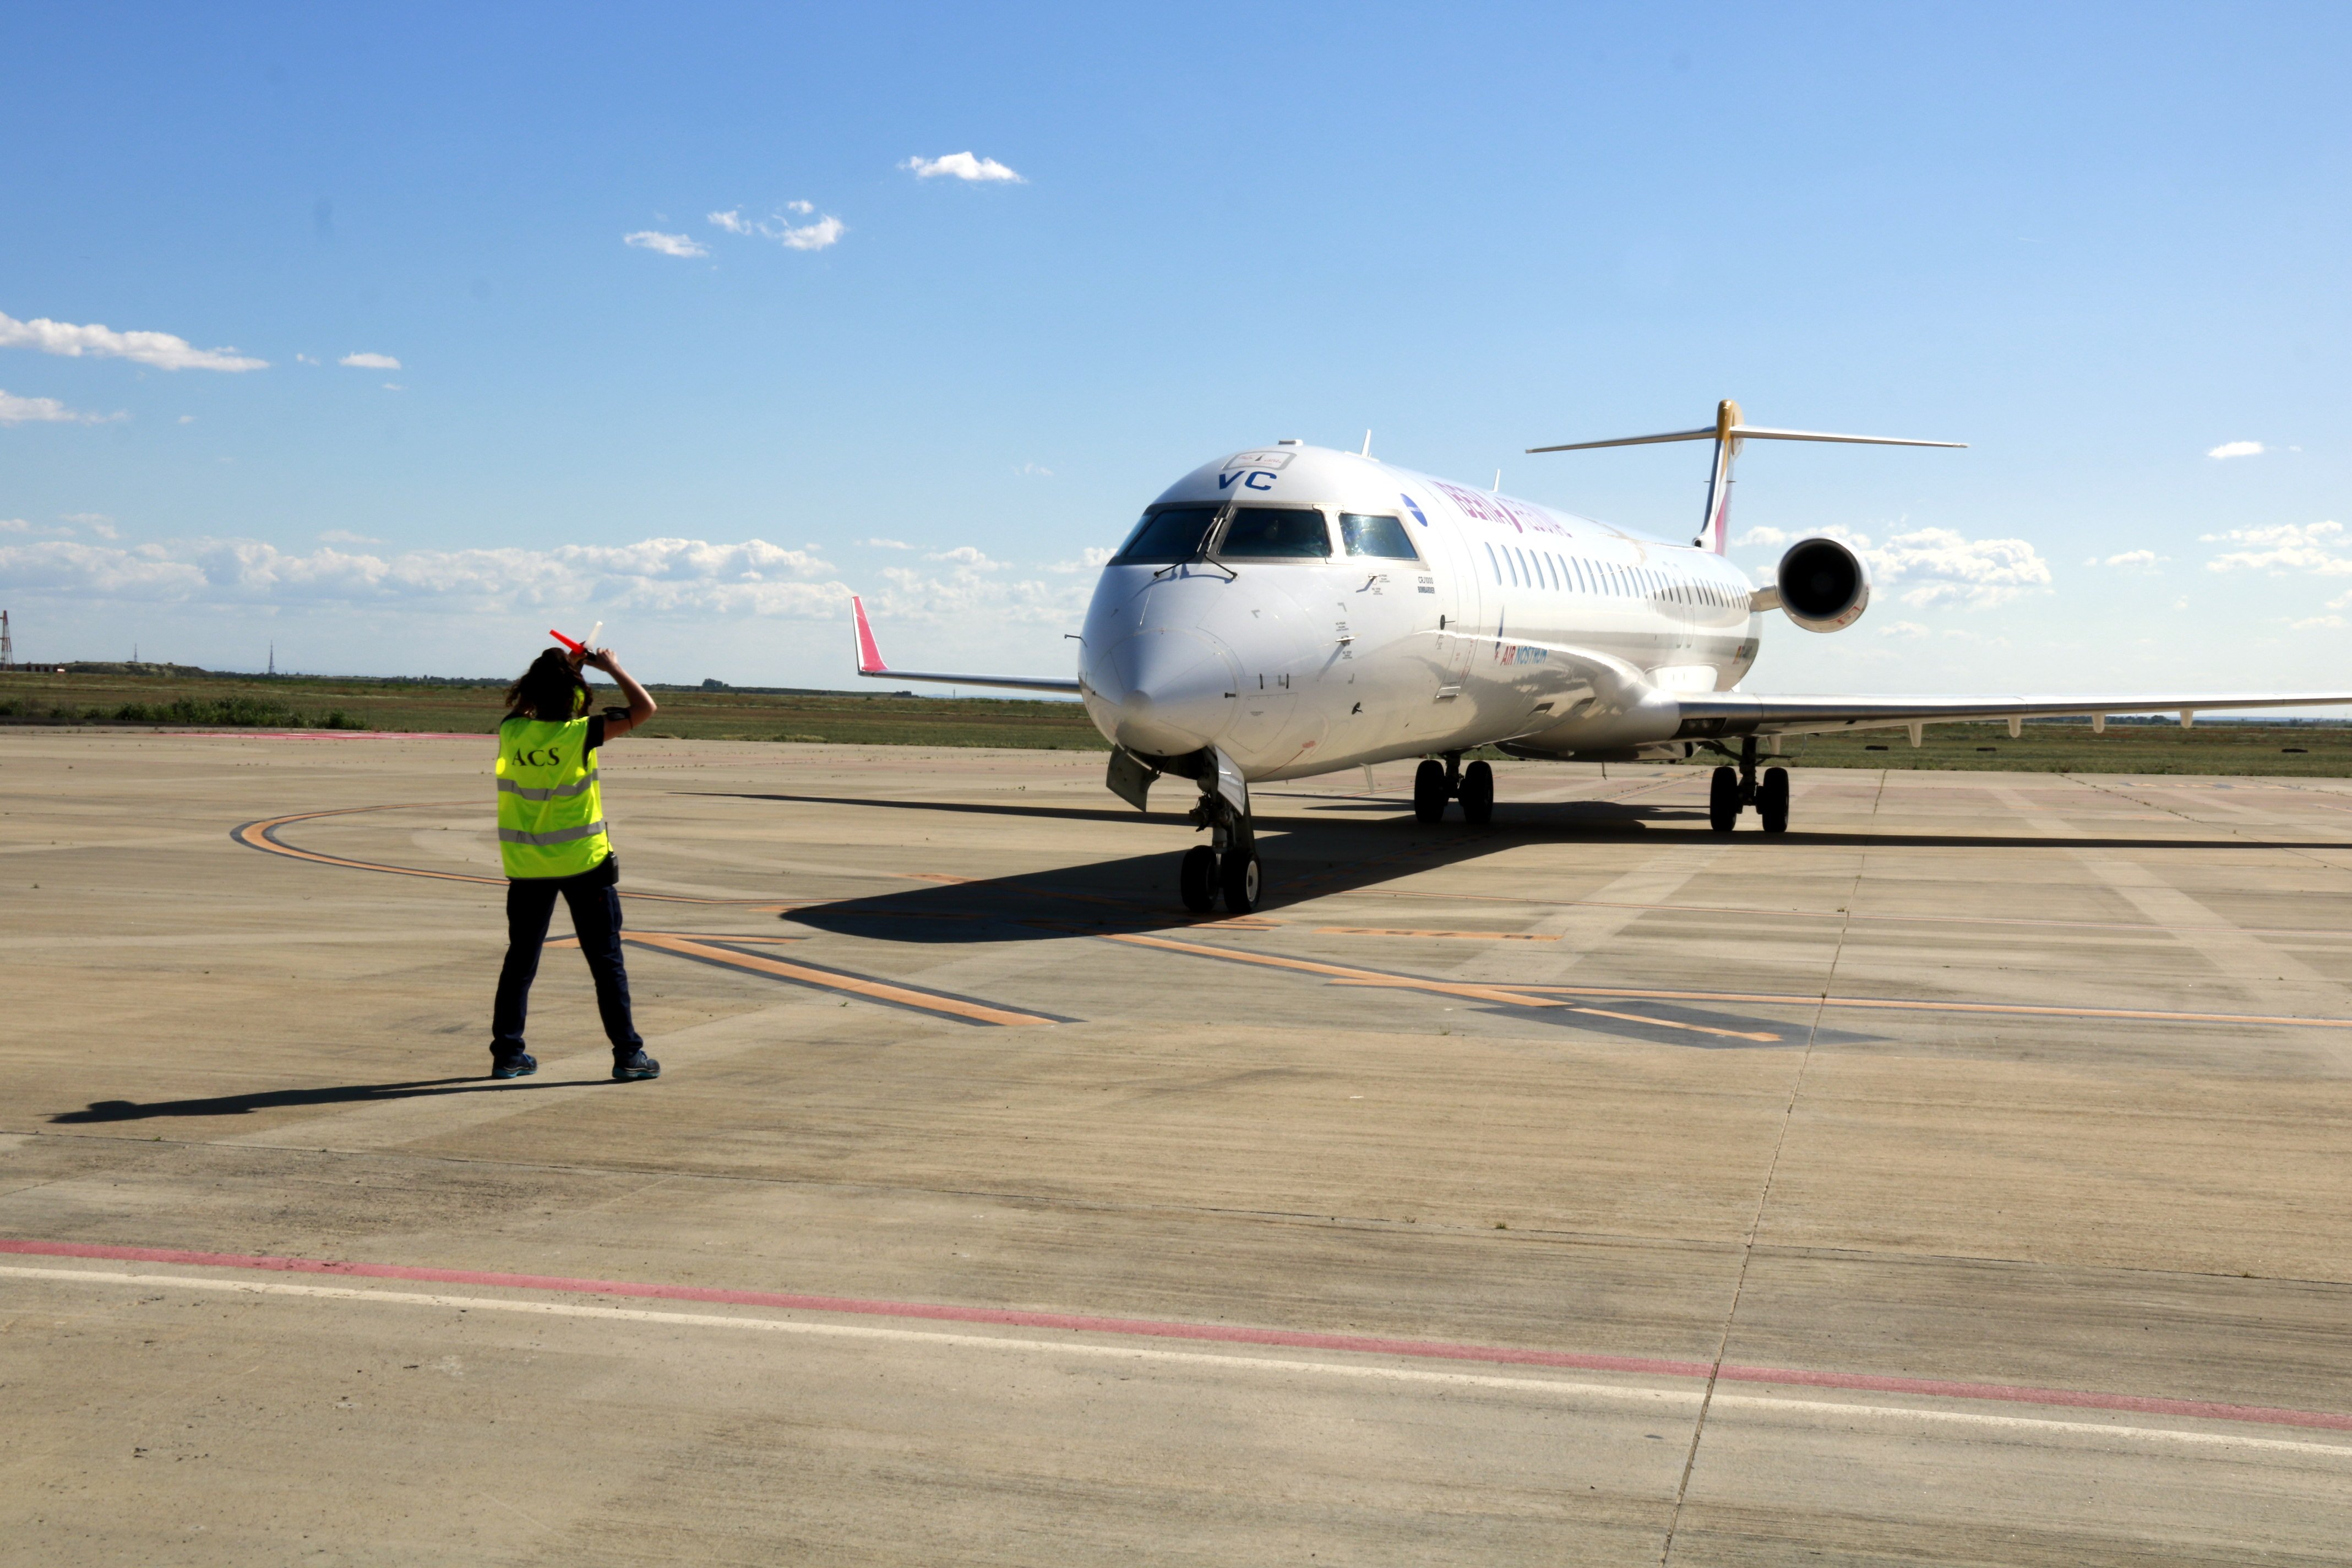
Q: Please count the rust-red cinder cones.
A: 0